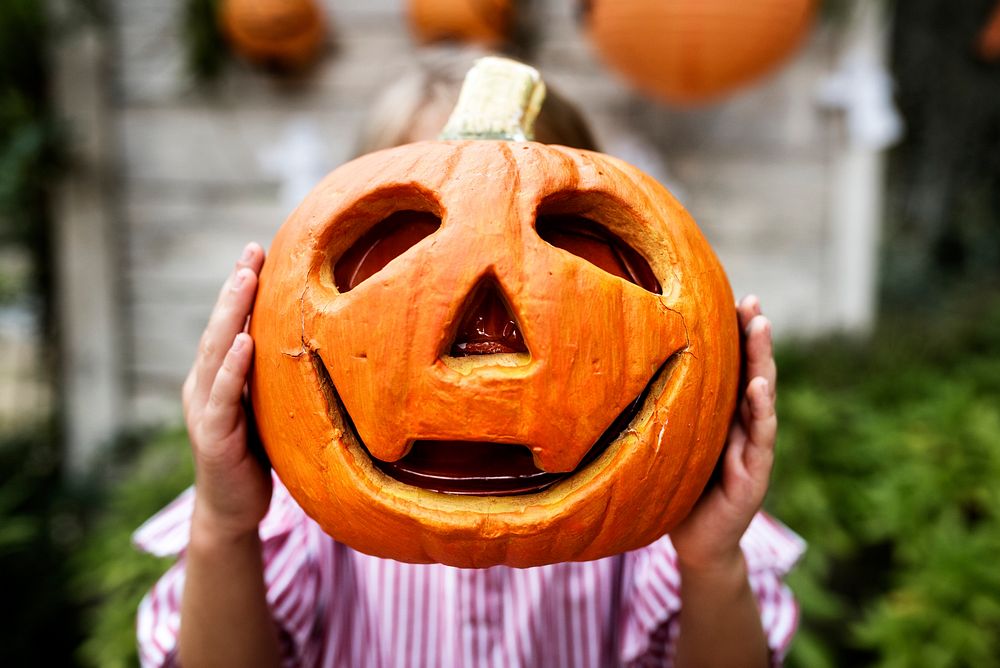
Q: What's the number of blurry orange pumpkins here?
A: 3